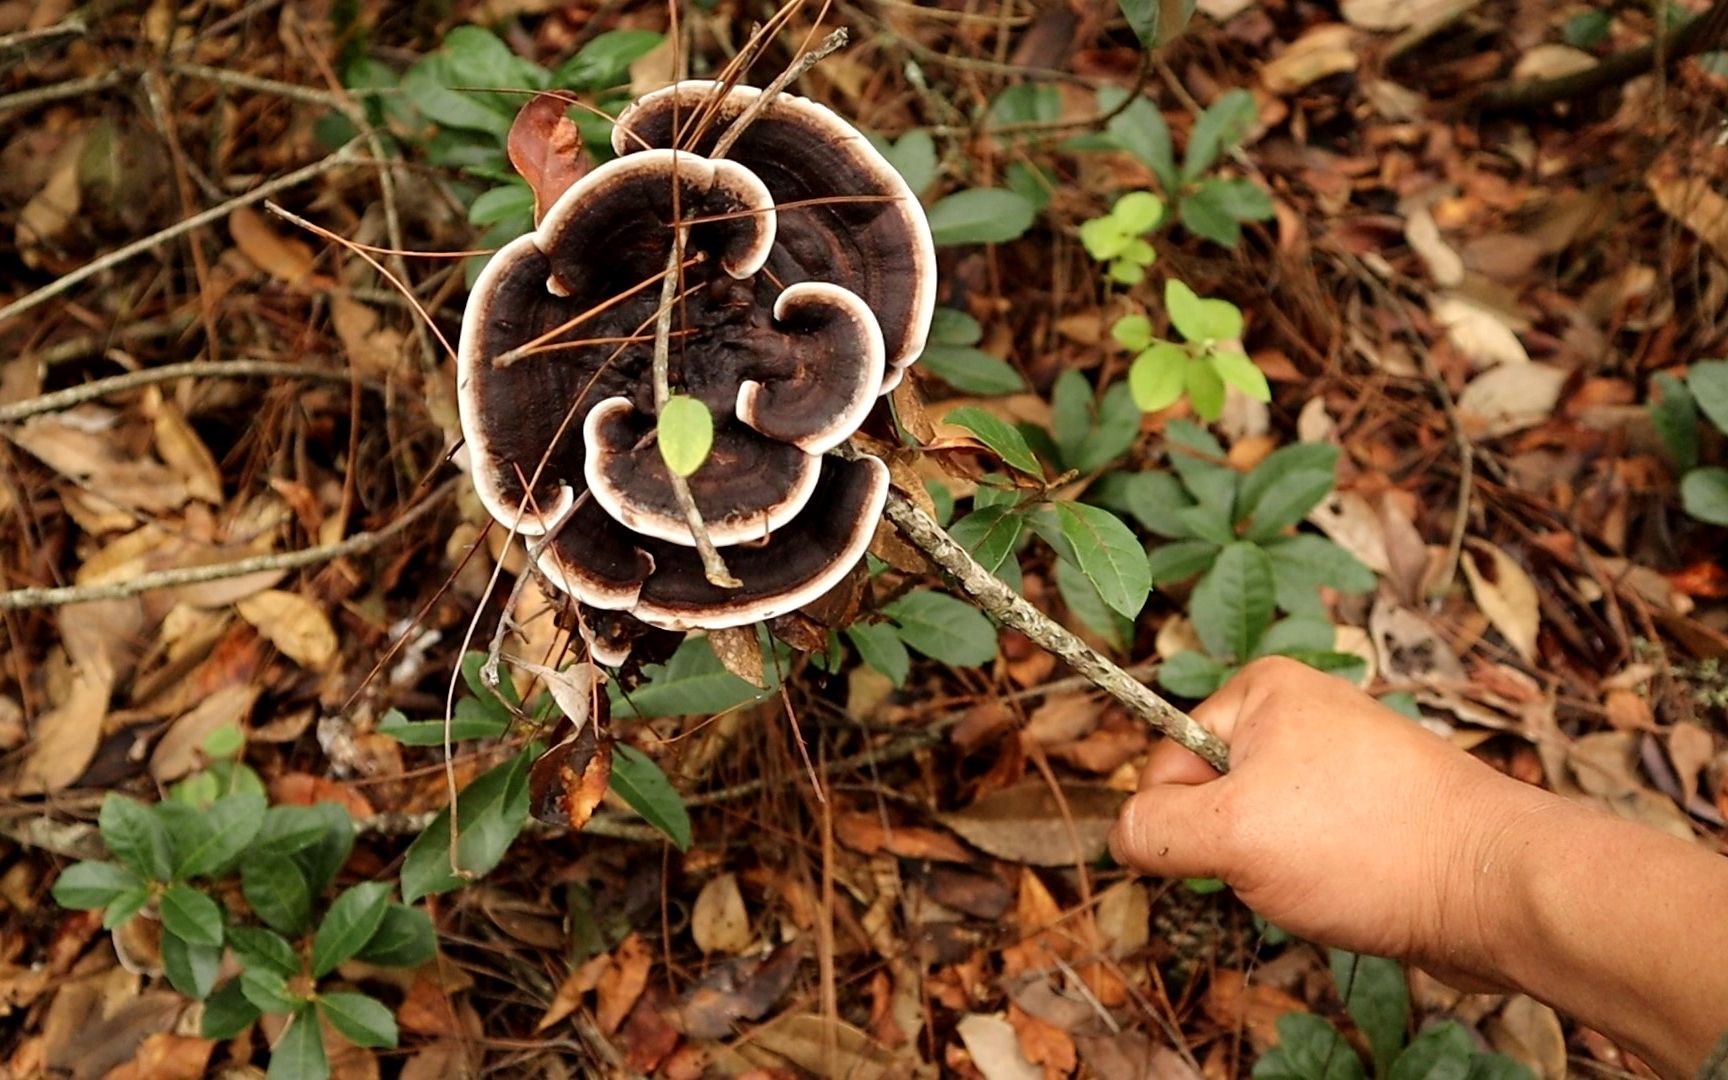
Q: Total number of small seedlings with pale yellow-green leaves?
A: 2